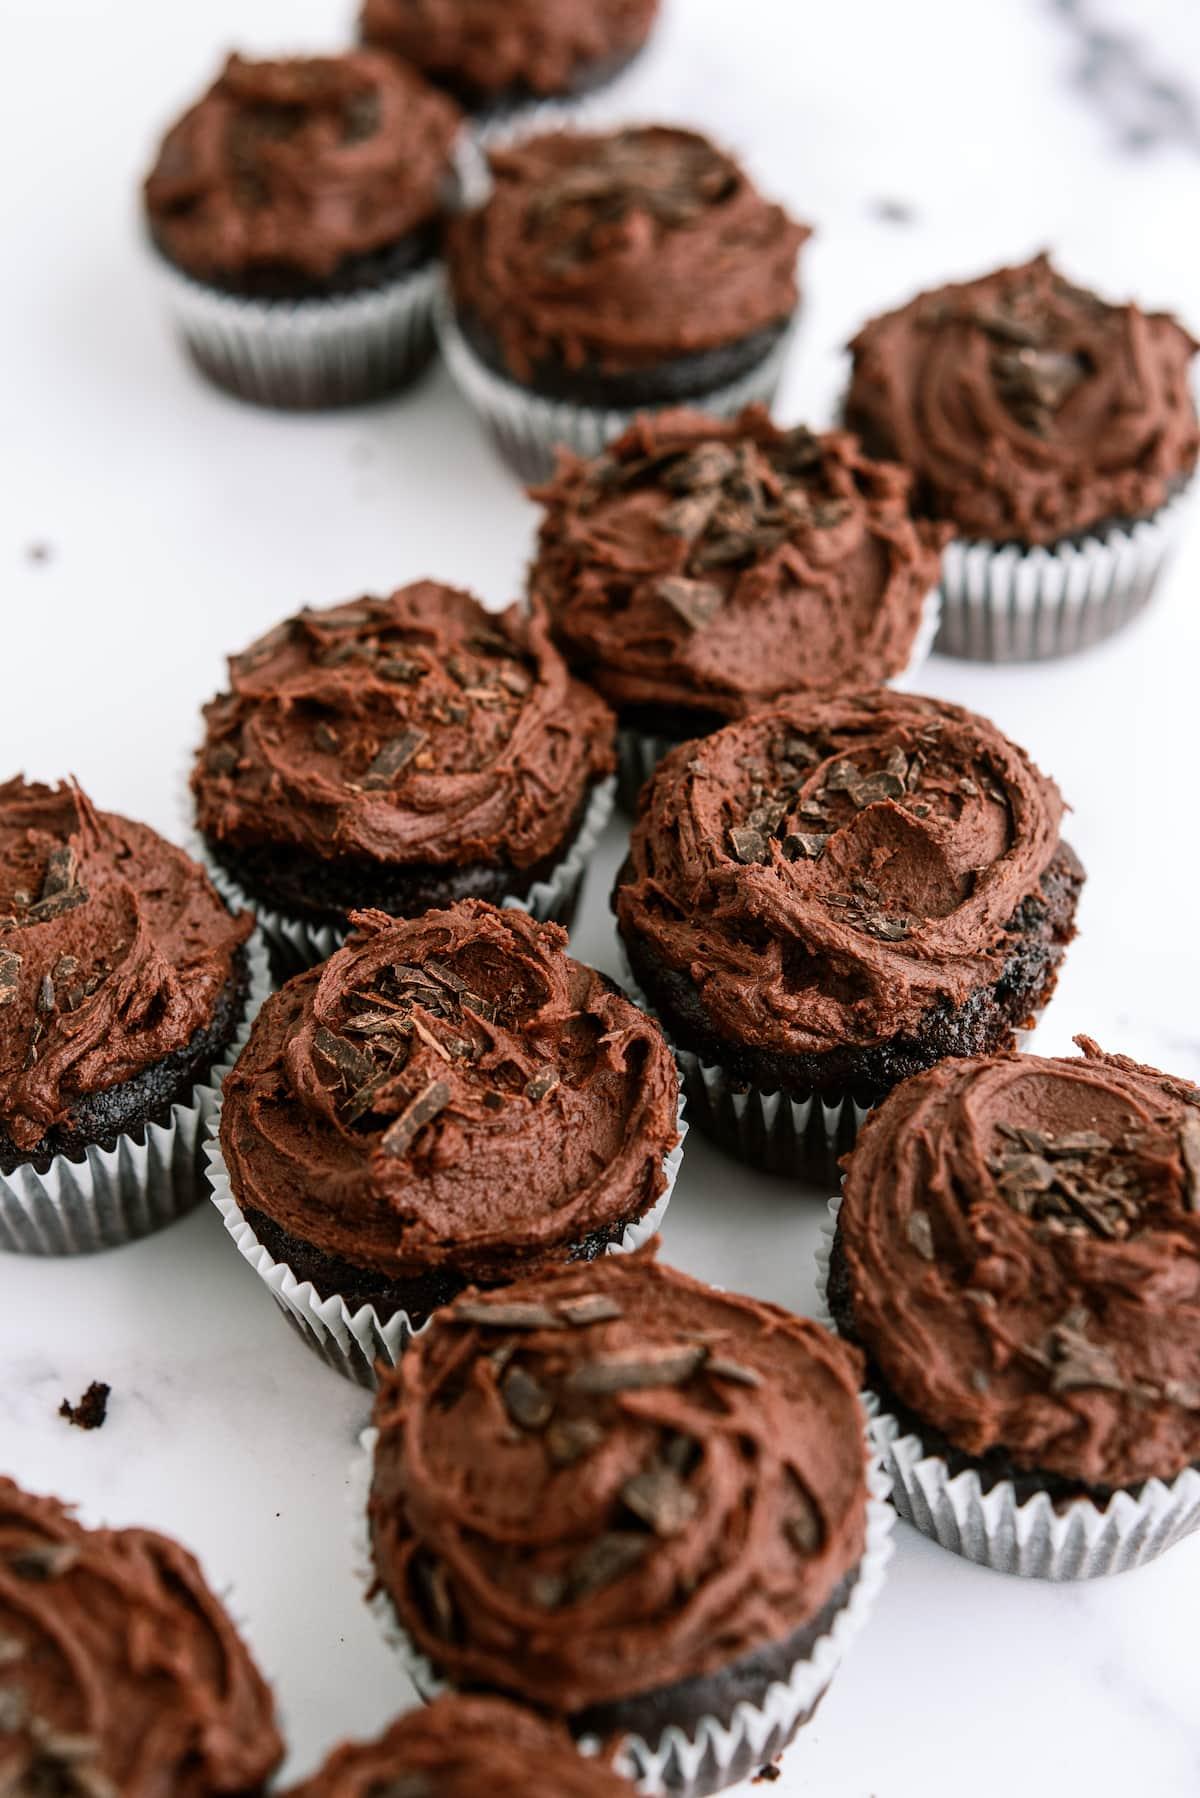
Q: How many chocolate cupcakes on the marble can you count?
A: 13